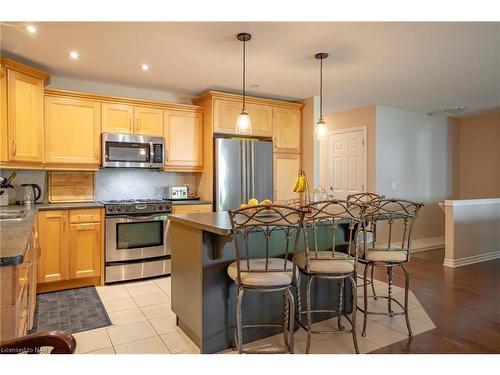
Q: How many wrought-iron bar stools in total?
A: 4